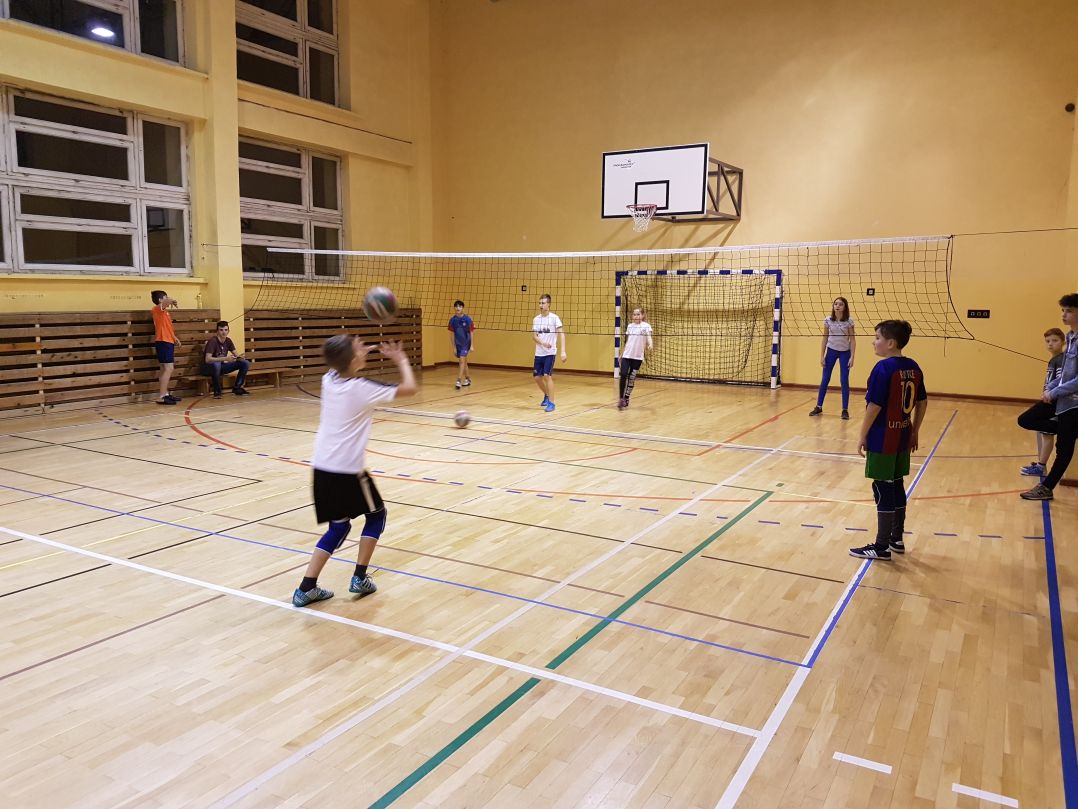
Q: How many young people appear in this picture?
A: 10